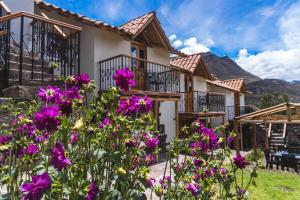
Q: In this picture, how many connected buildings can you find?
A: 3